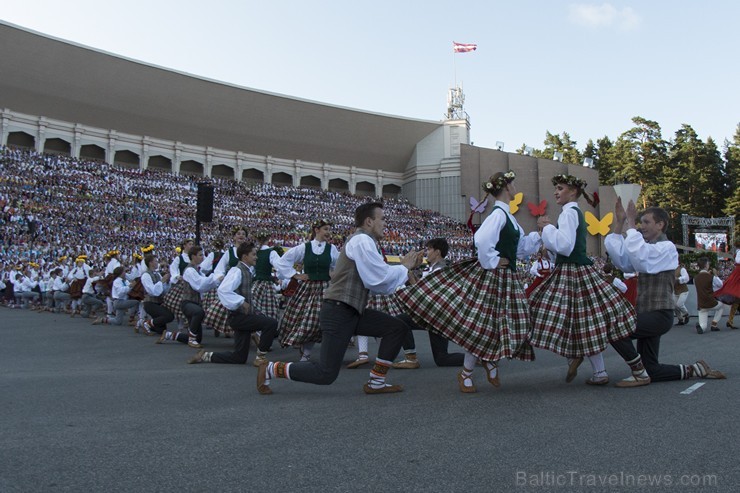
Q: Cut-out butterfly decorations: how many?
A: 4